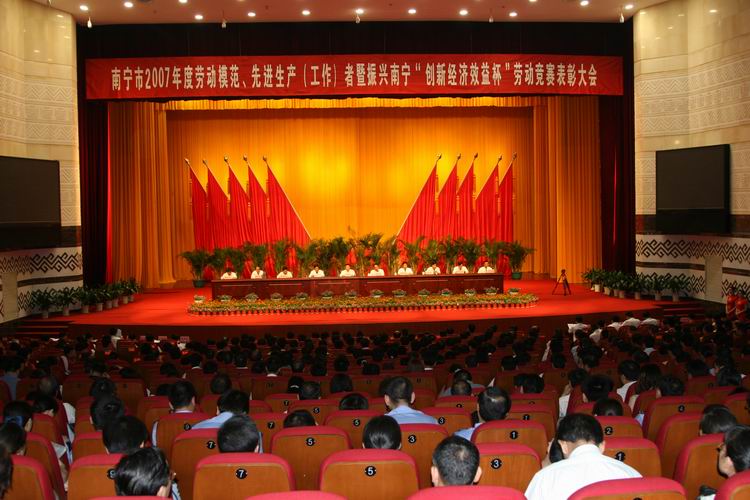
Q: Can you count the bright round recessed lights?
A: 13